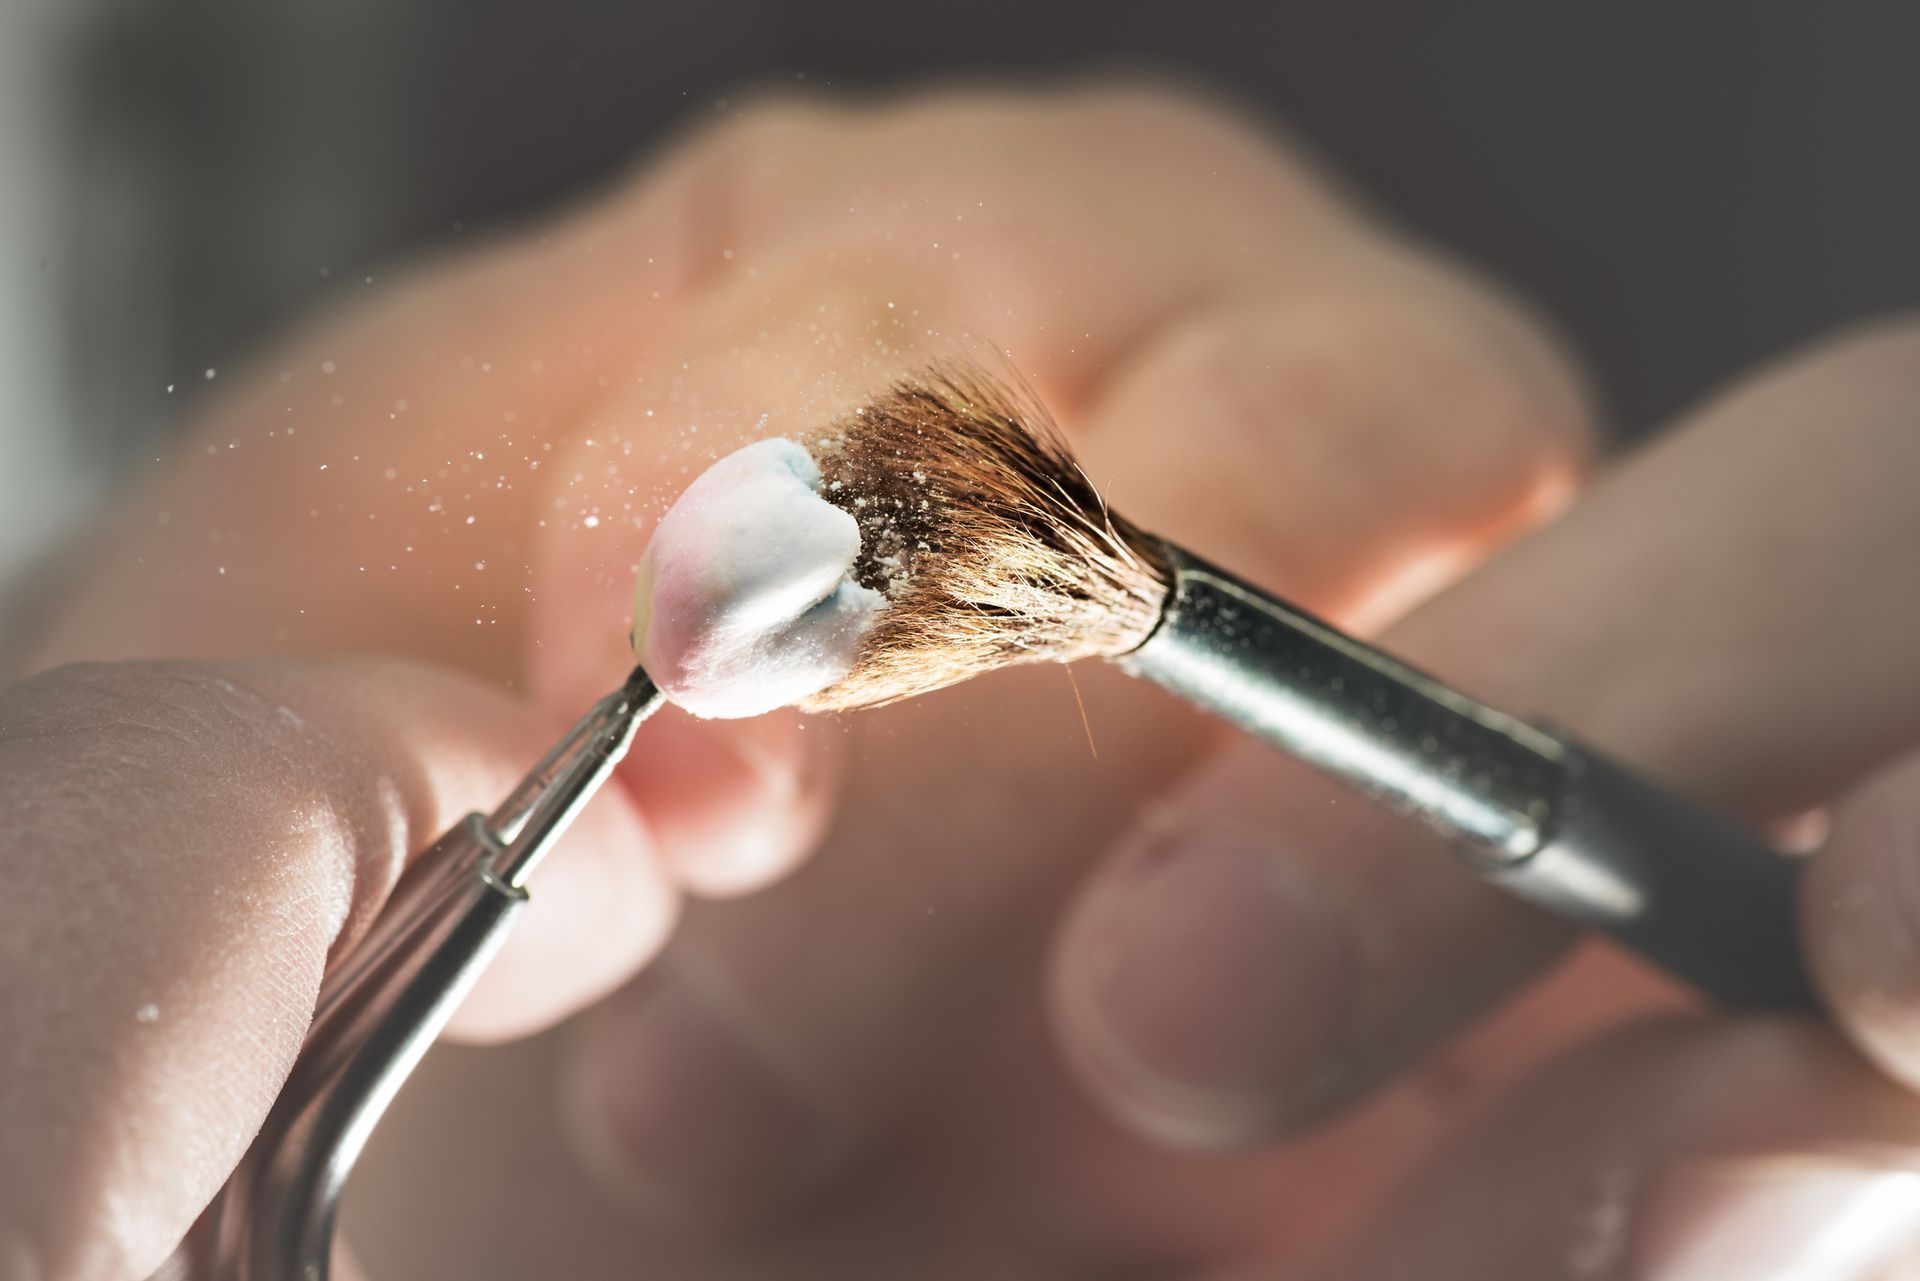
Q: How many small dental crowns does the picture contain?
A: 1